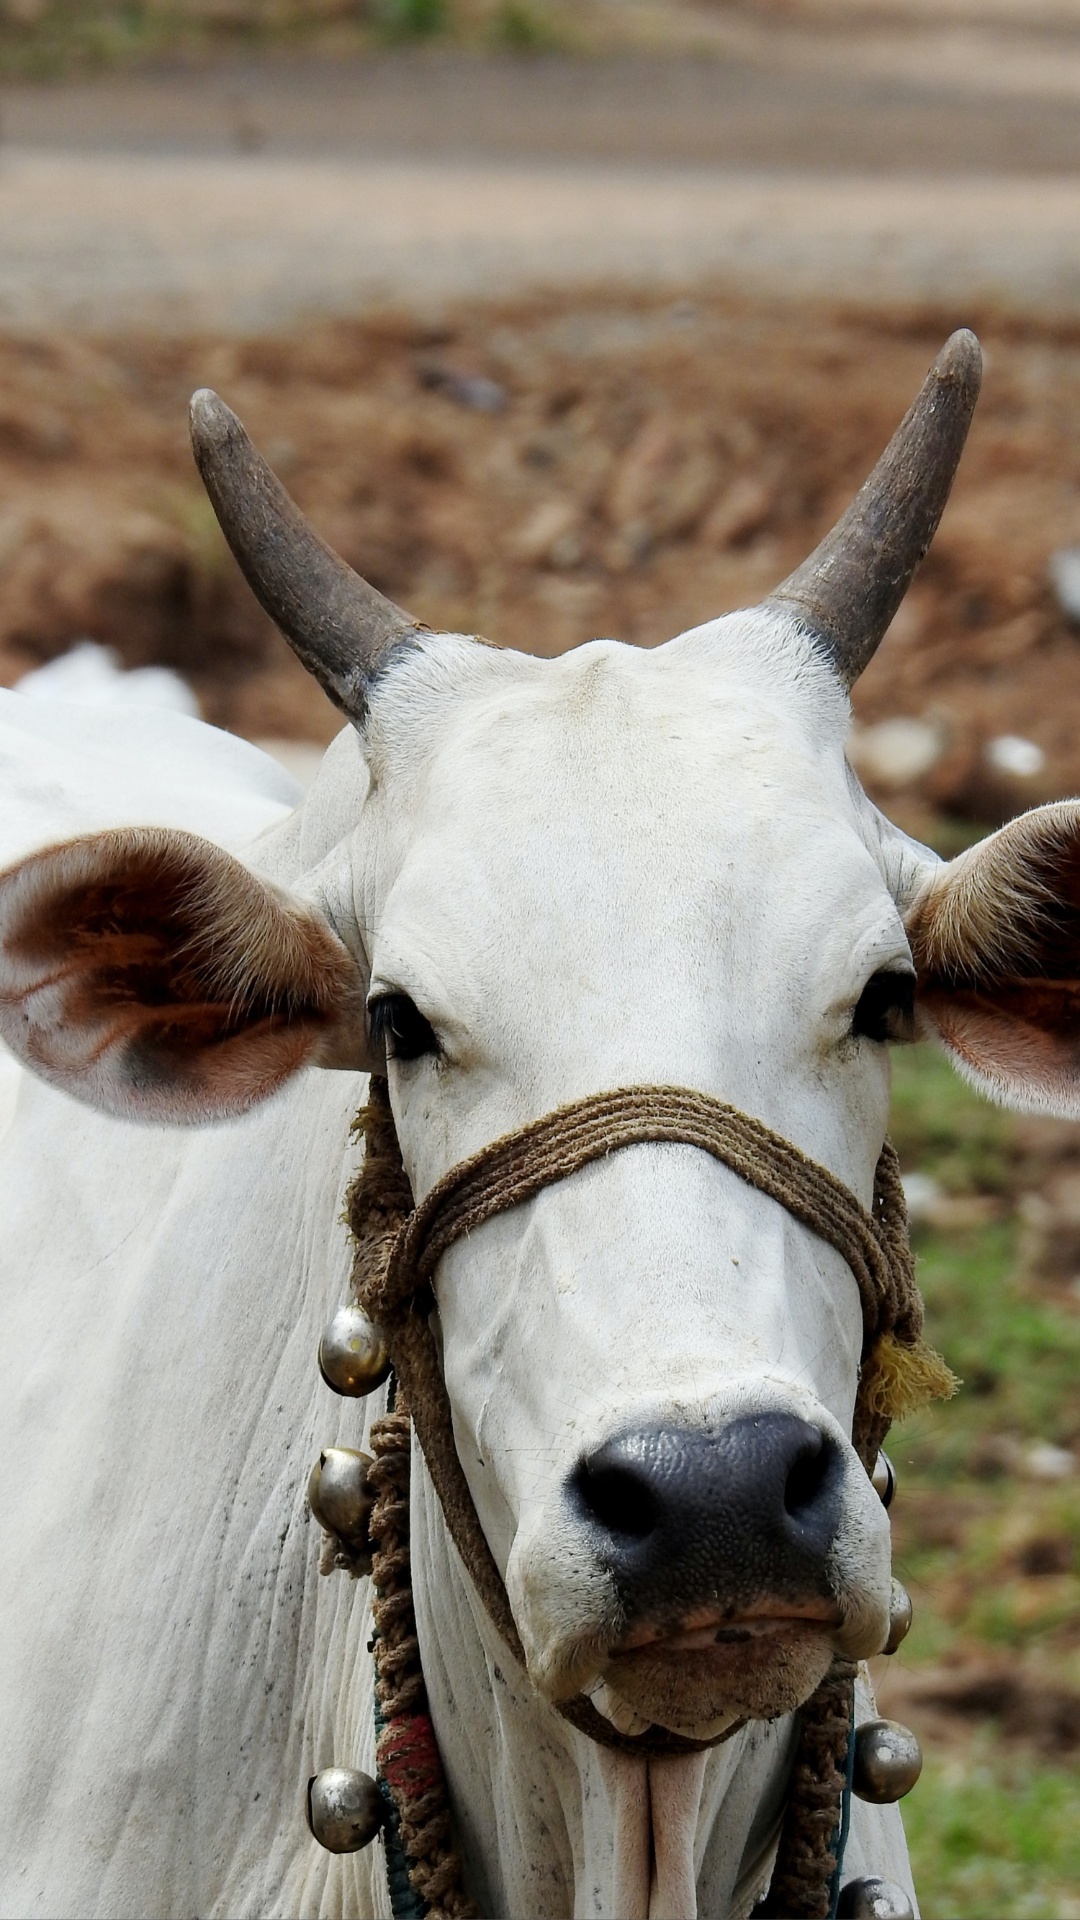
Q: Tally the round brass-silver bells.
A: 7